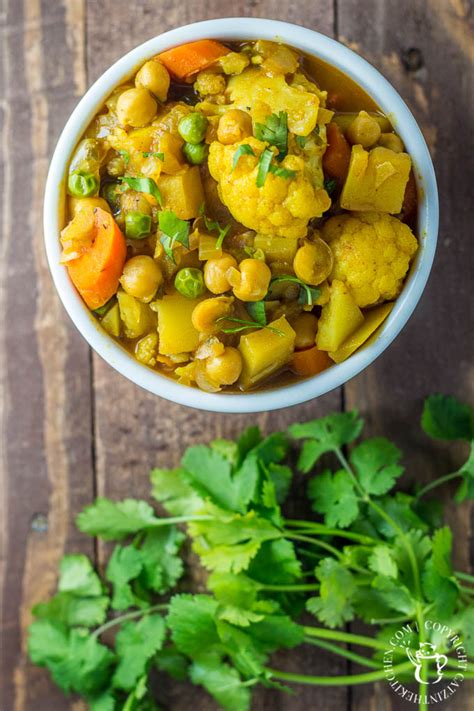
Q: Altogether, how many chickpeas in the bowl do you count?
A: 13